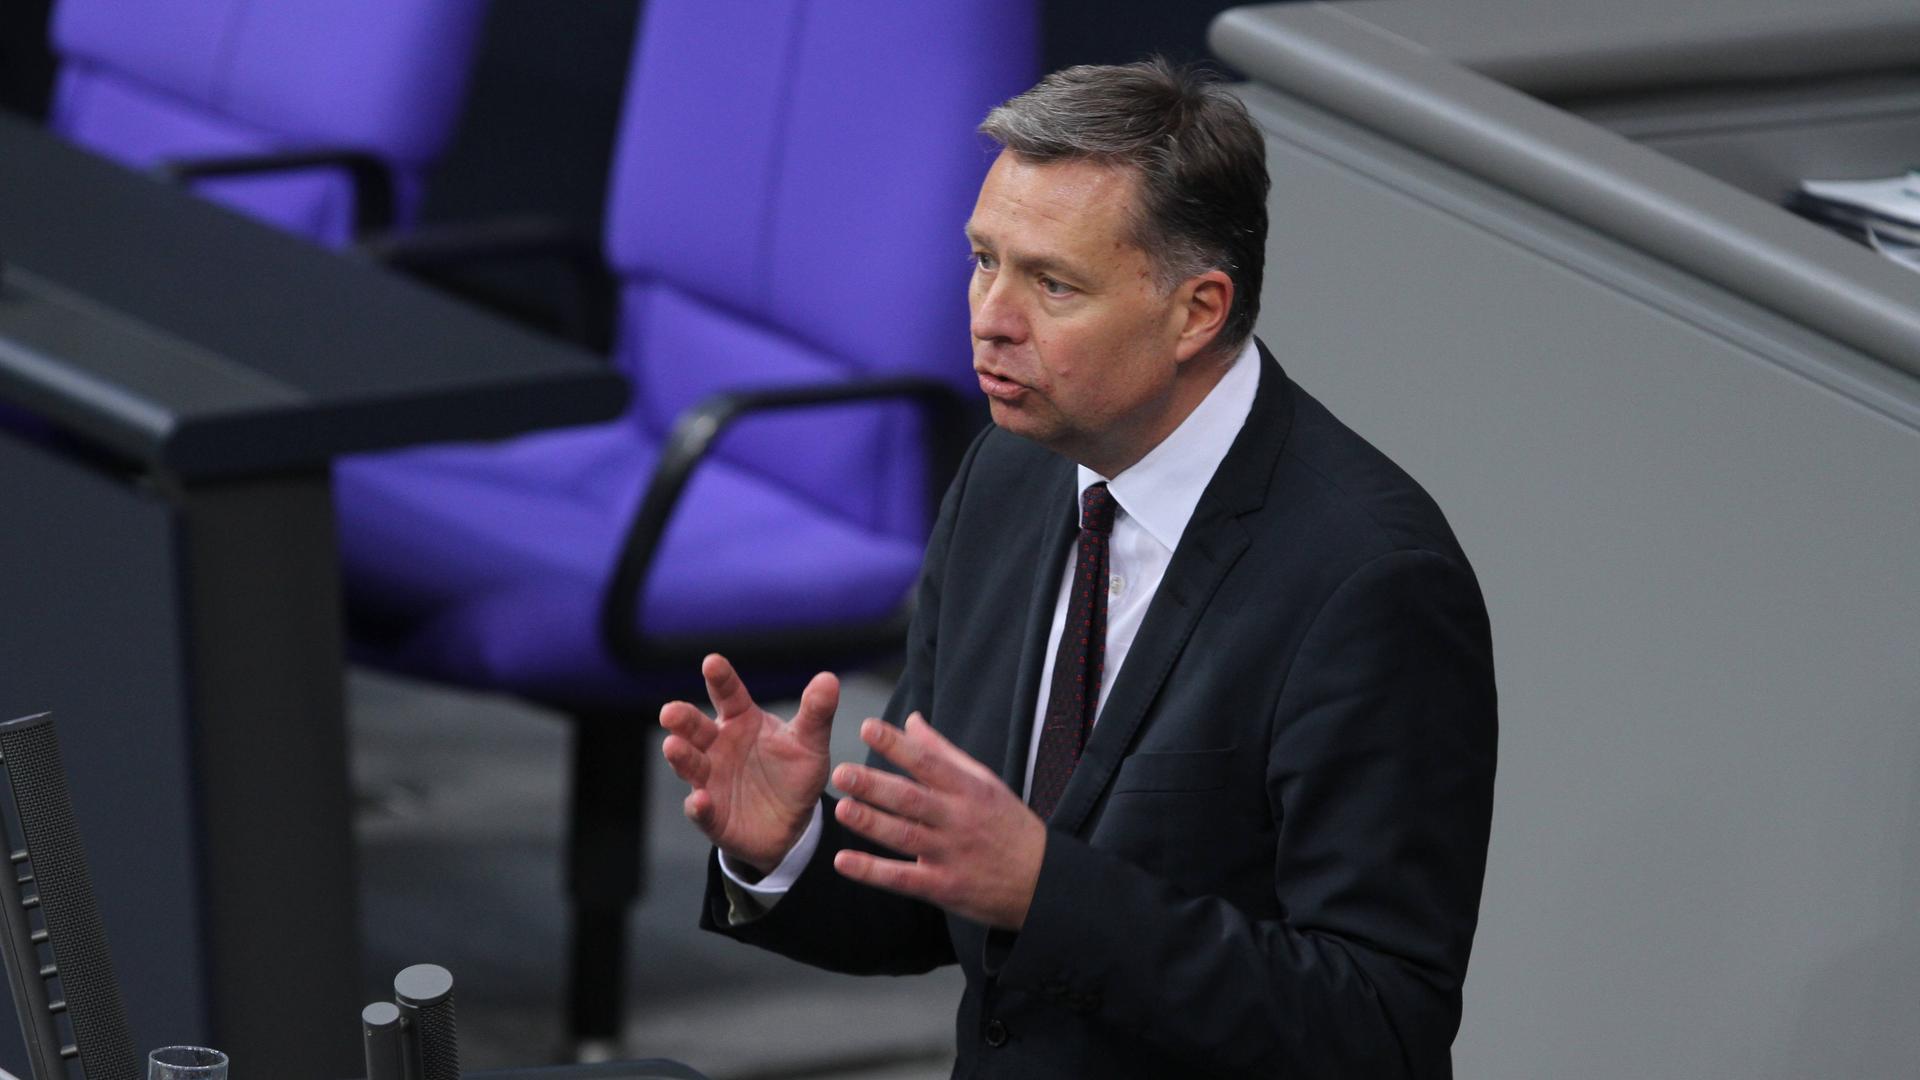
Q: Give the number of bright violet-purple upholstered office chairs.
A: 2